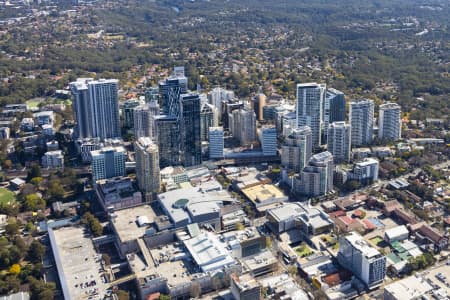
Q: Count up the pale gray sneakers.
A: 0